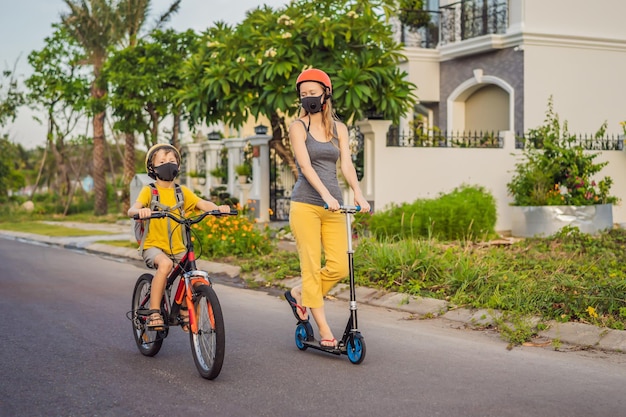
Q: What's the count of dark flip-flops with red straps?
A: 2